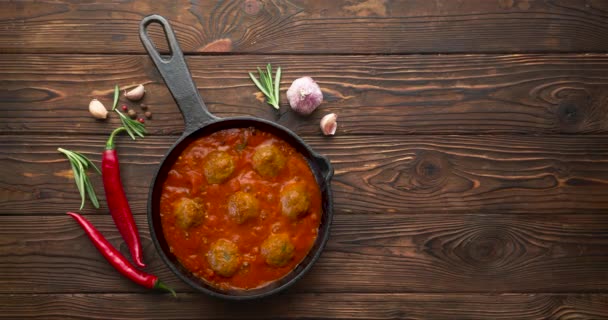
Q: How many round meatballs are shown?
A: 7